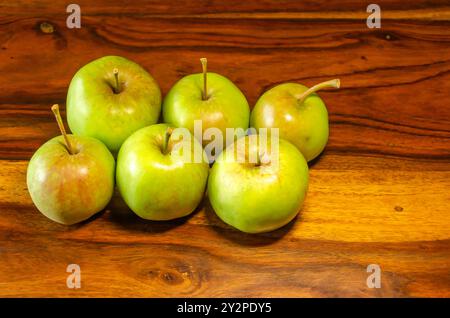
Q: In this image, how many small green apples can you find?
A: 6